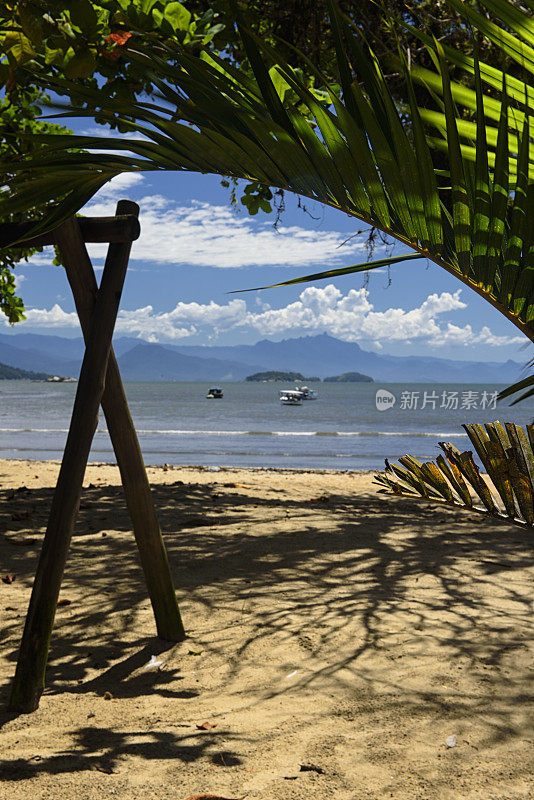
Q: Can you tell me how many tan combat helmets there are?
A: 0